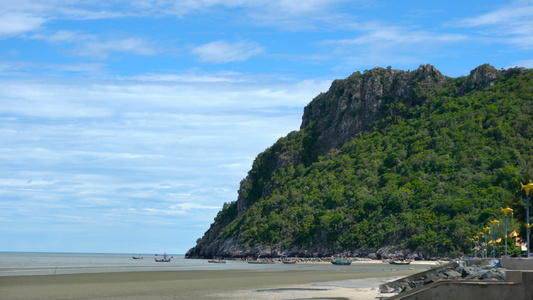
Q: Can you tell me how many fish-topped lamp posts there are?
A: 7